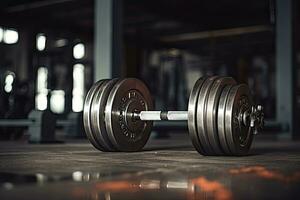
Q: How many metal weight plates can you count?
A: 8